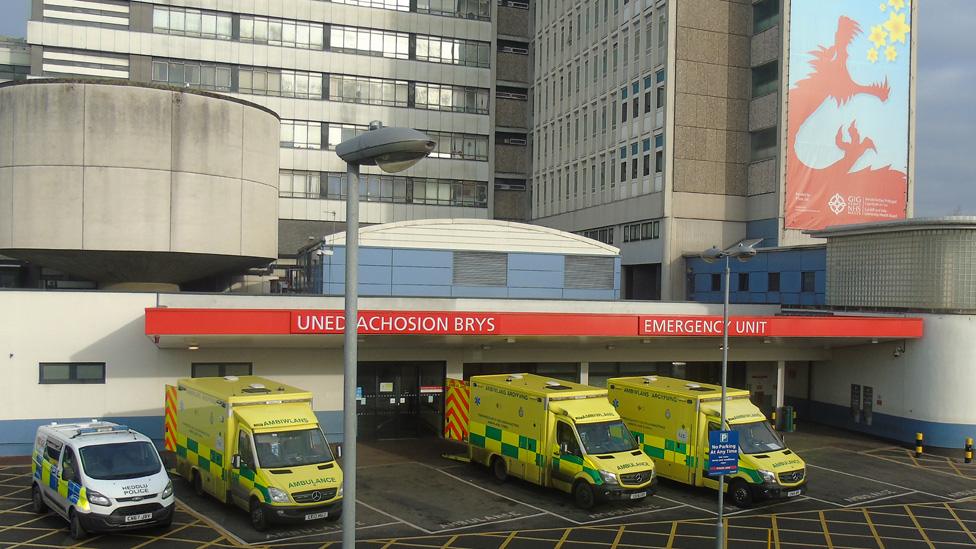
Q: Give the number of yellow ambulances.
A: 3